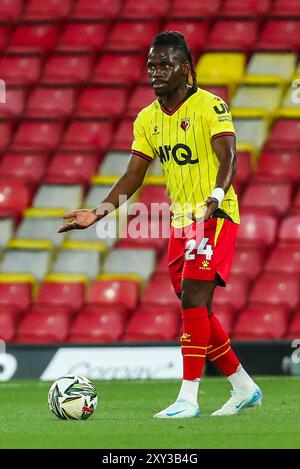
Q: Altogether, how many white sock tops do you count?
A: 2